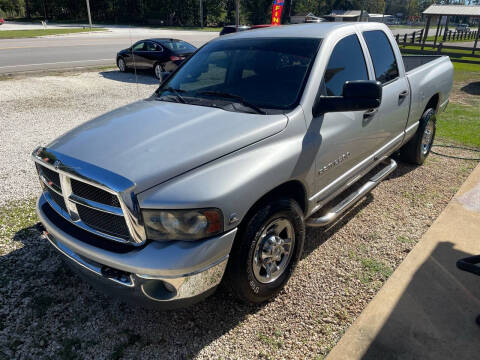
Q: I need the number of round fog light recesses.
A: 1